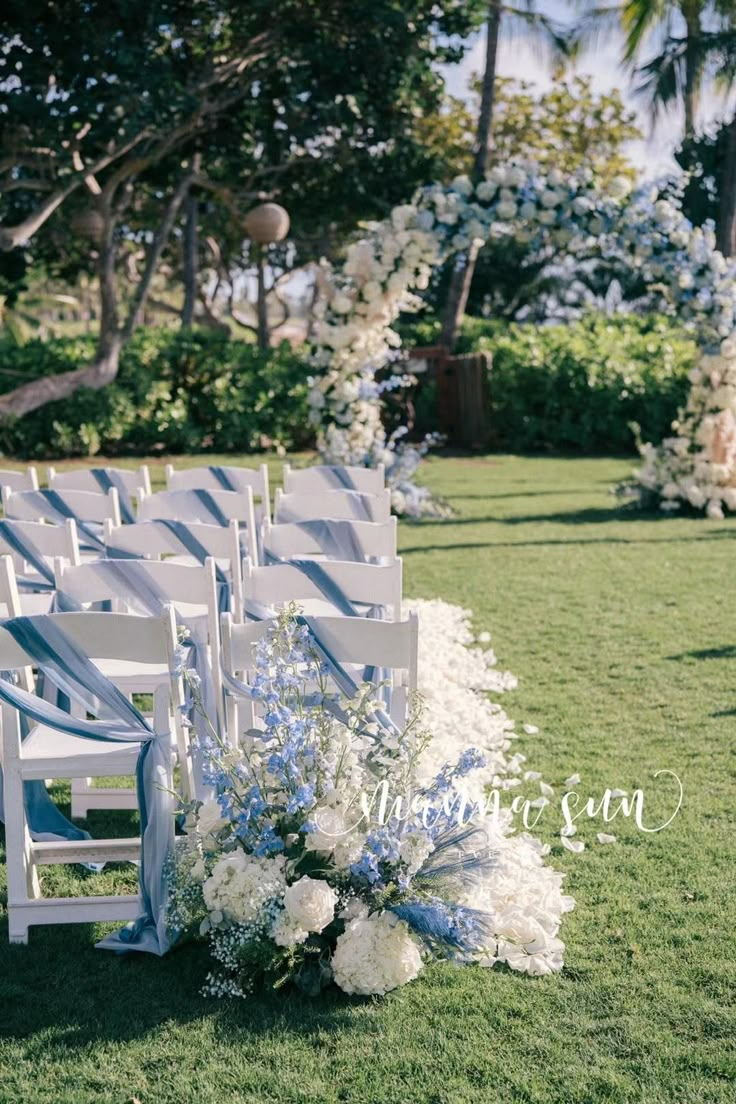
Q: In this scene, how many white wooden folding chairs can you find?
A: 15